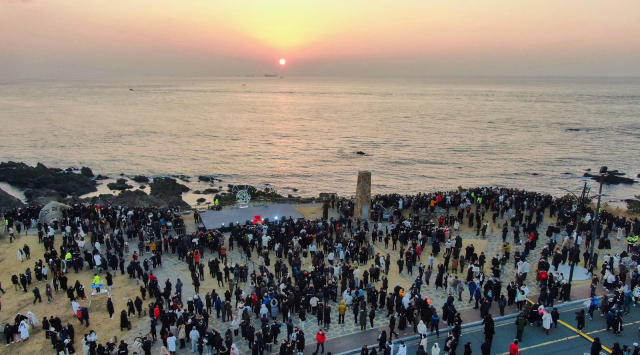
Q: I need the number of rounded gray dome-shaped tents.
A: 1